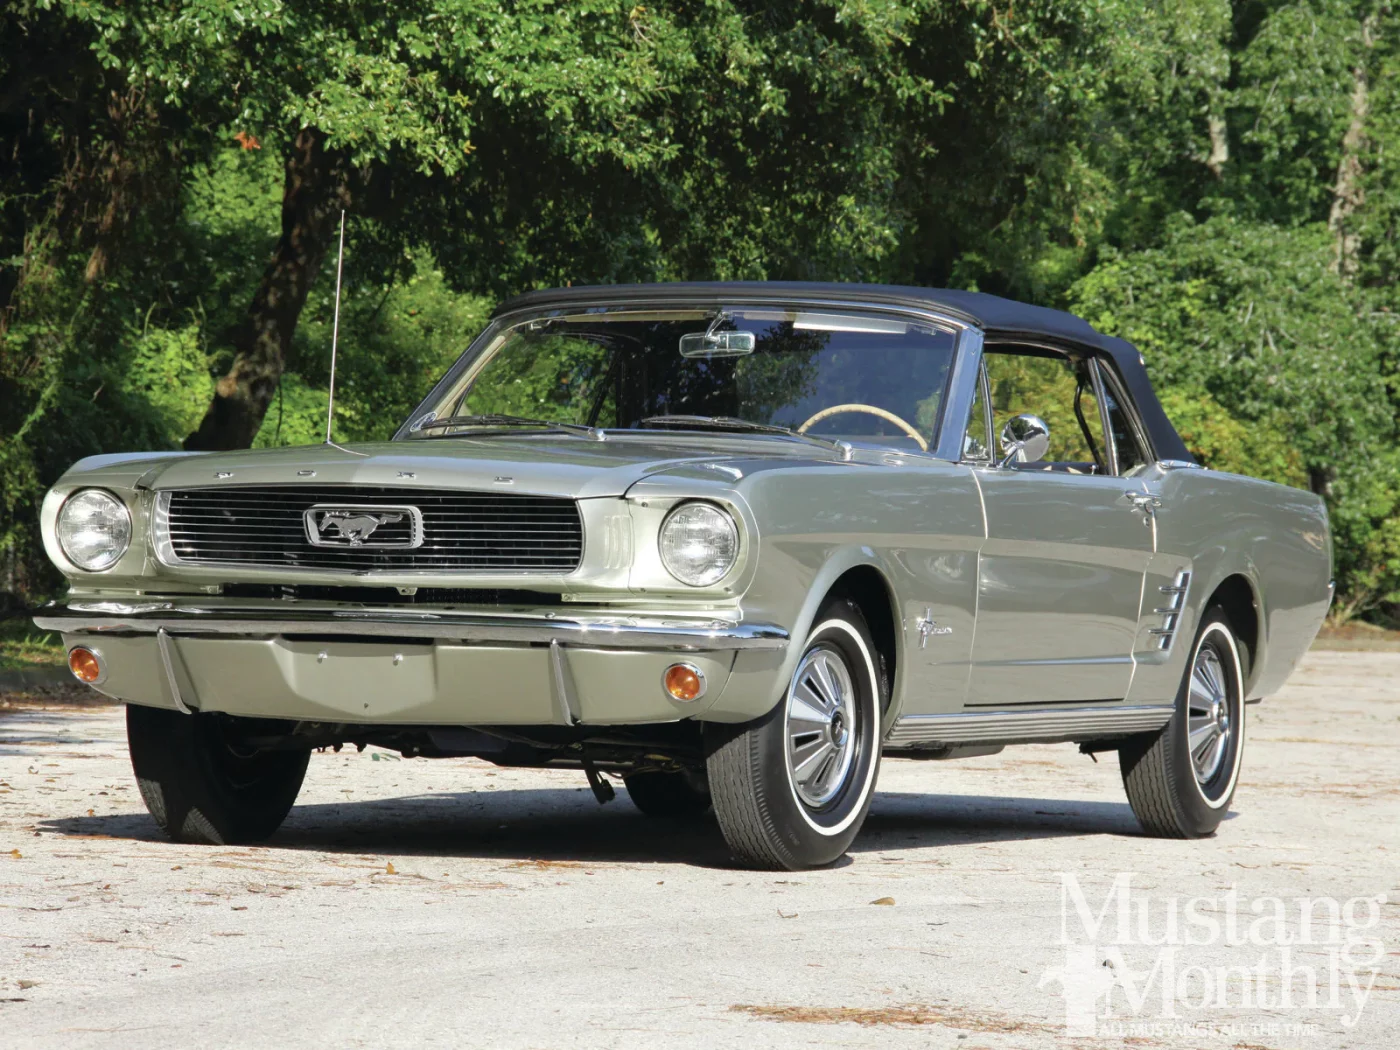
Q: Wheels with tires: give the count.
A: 4